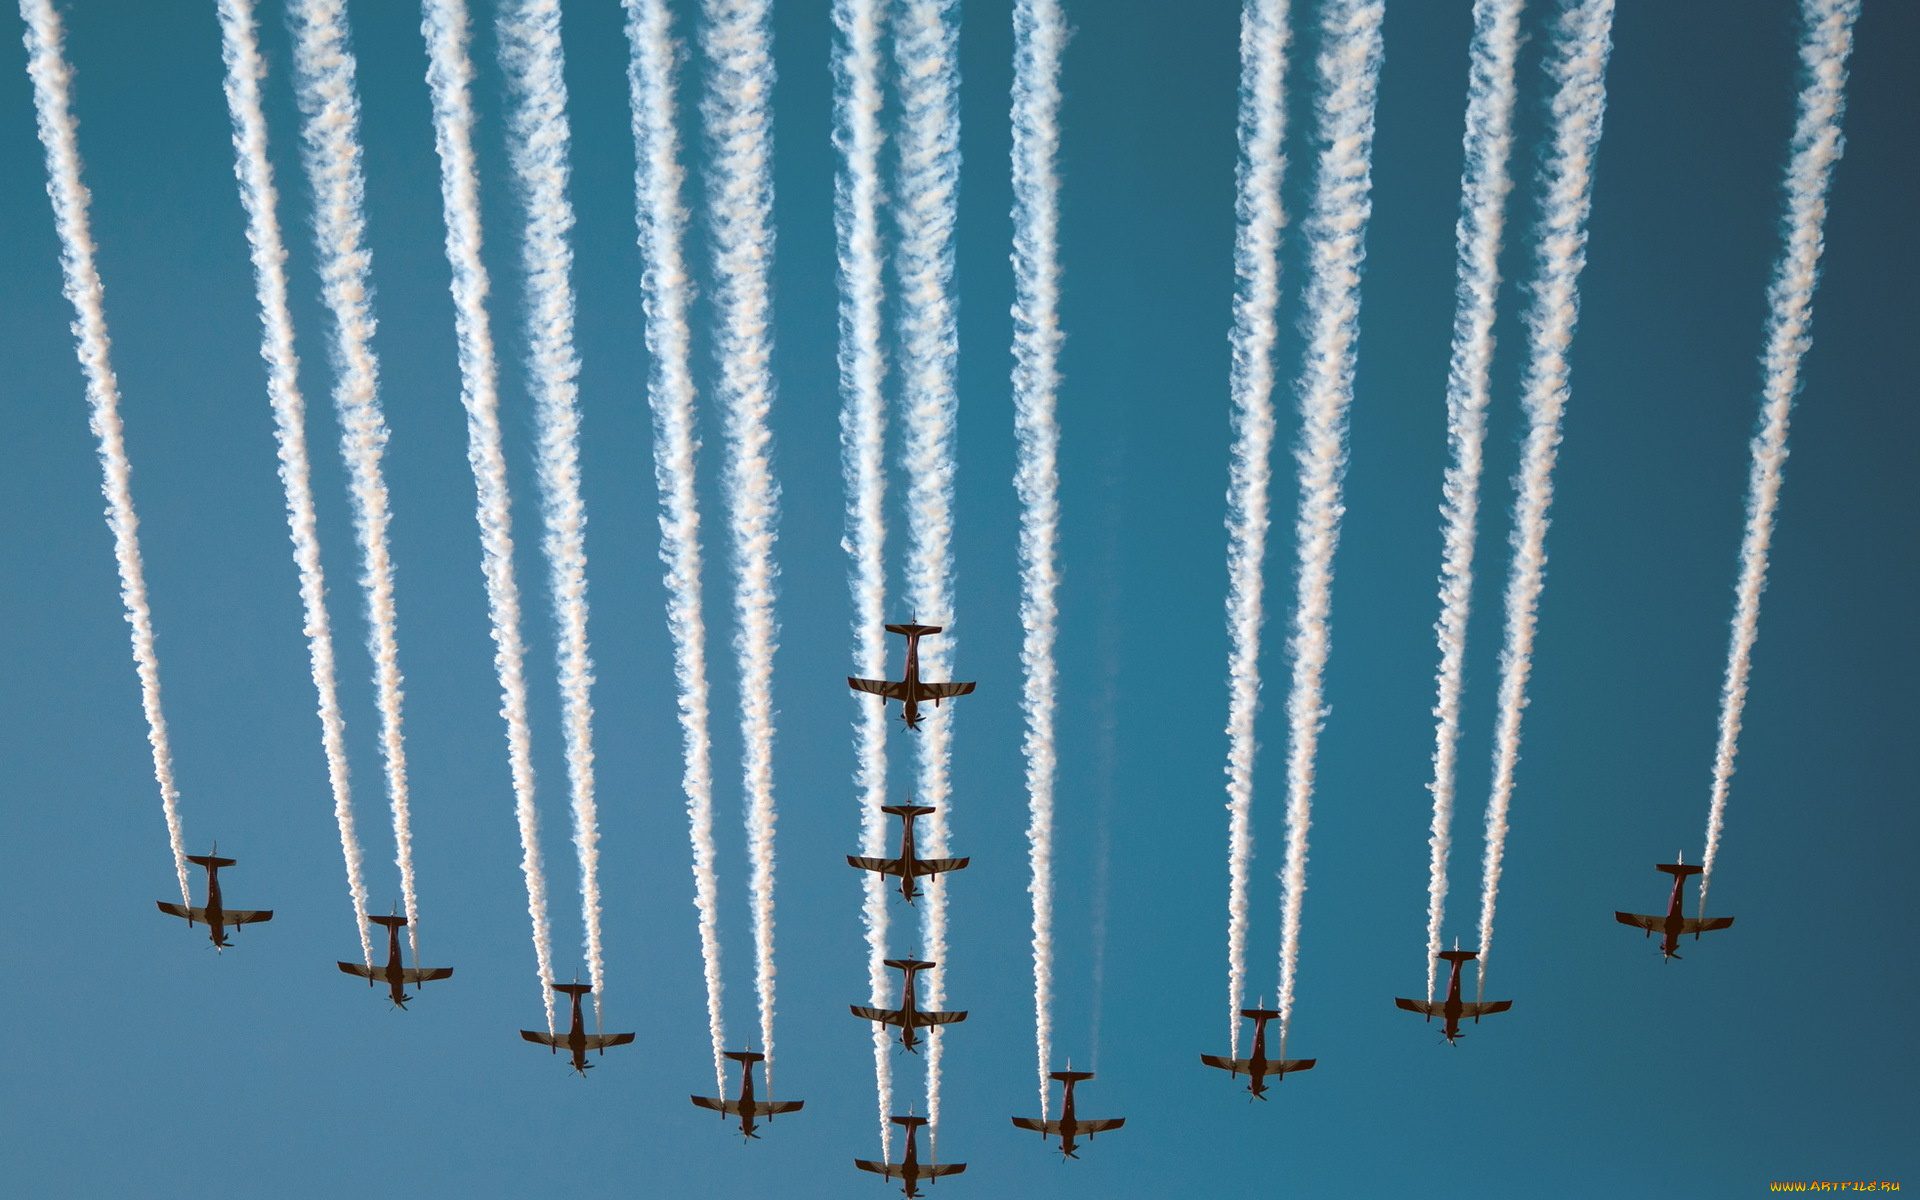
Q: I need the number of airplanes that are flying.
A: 12